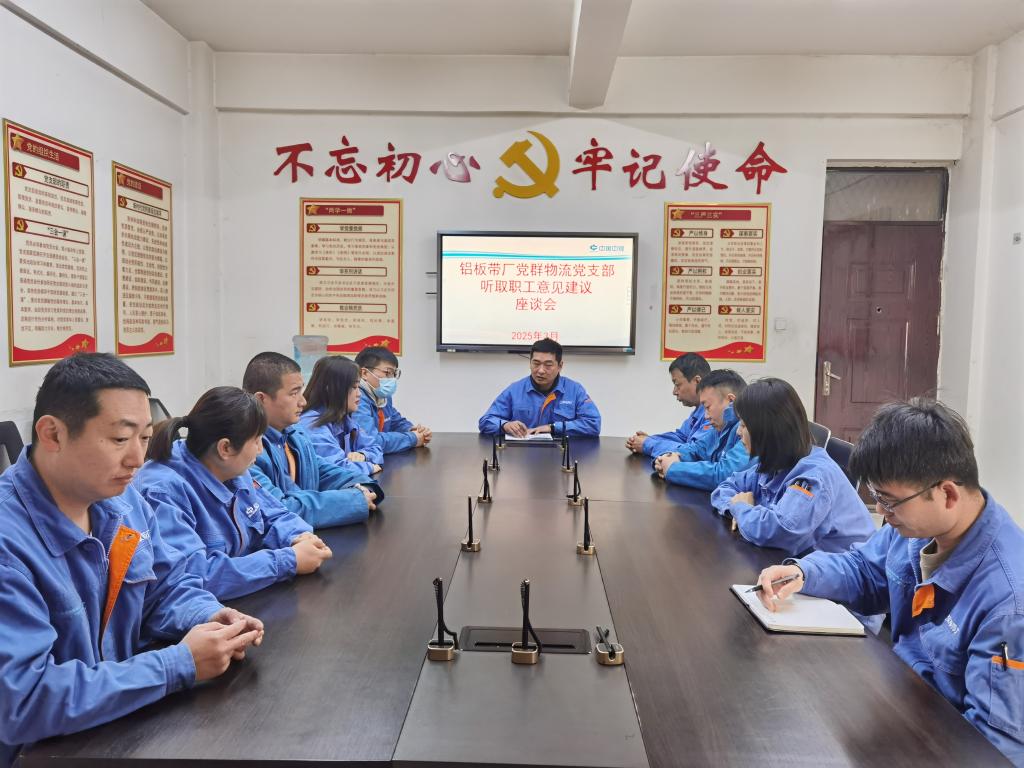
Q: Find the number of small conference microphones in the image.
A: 11